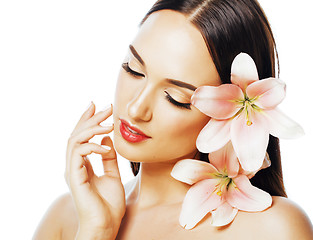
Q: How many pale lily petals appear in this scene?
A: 12